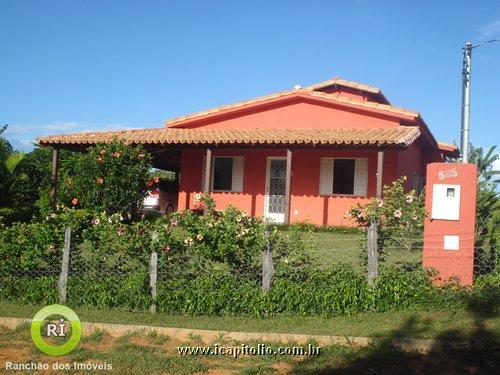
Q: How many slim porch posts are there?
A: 4